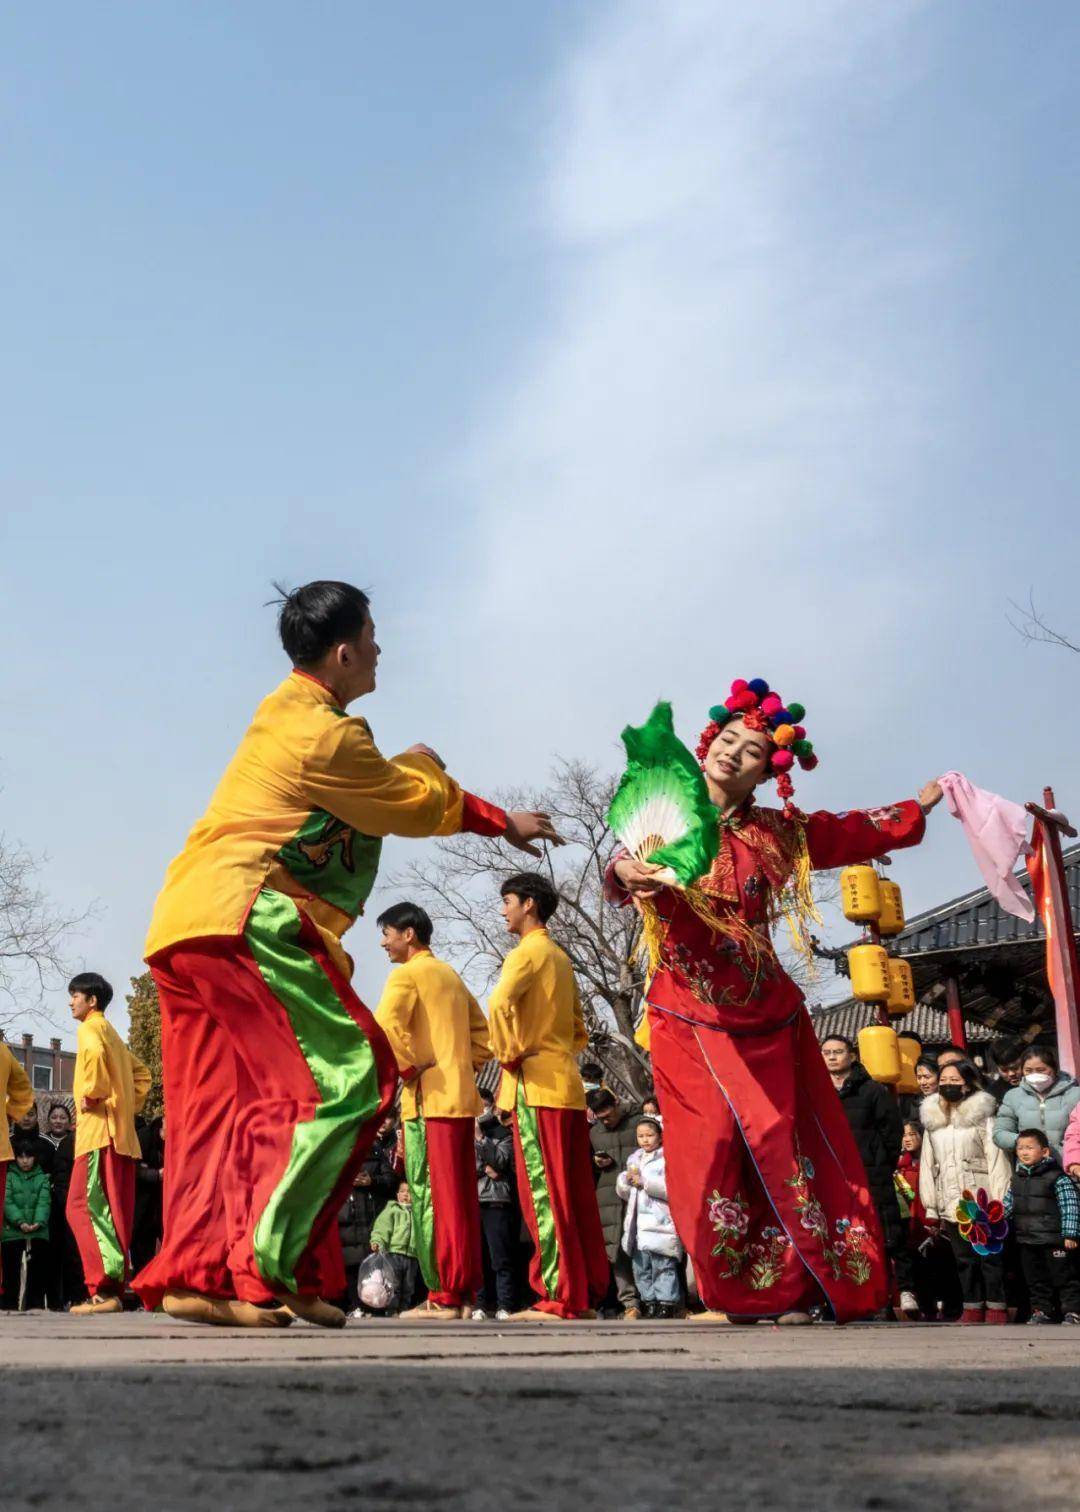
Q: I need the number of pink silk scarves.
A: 1